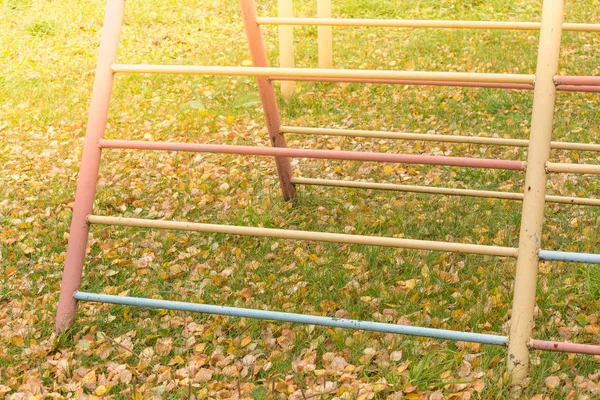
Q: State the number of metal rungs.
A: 12